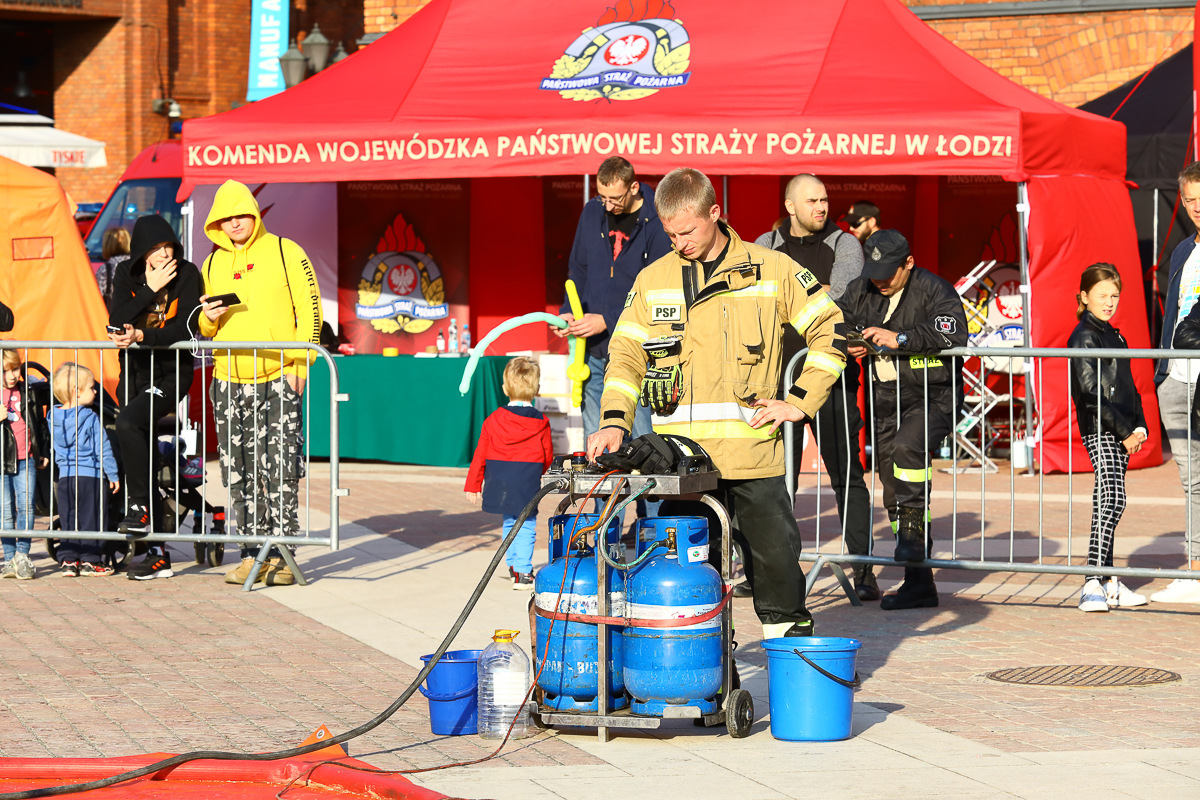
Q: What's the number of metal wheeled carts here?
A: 1